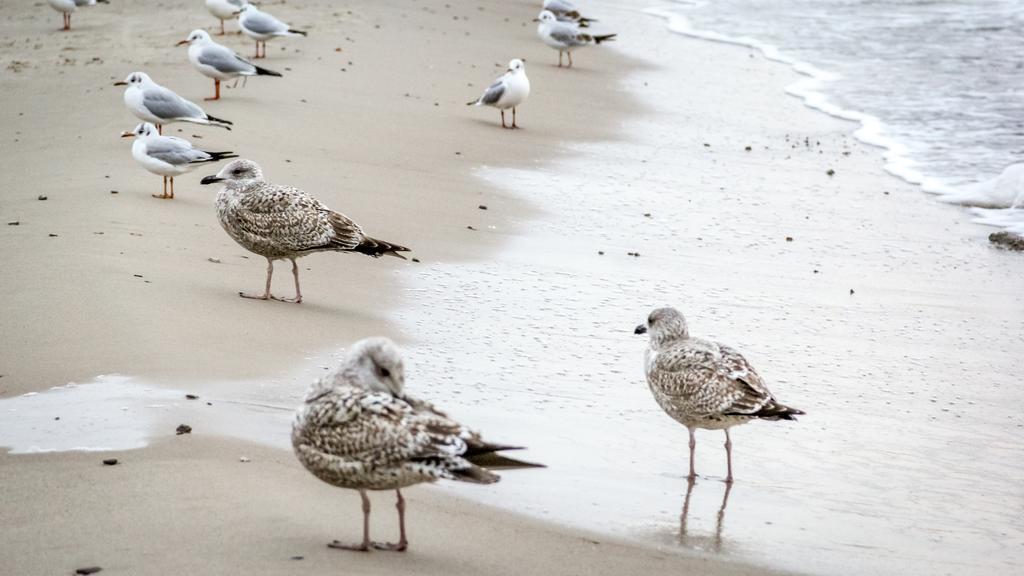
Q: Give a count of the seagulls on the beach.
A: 12